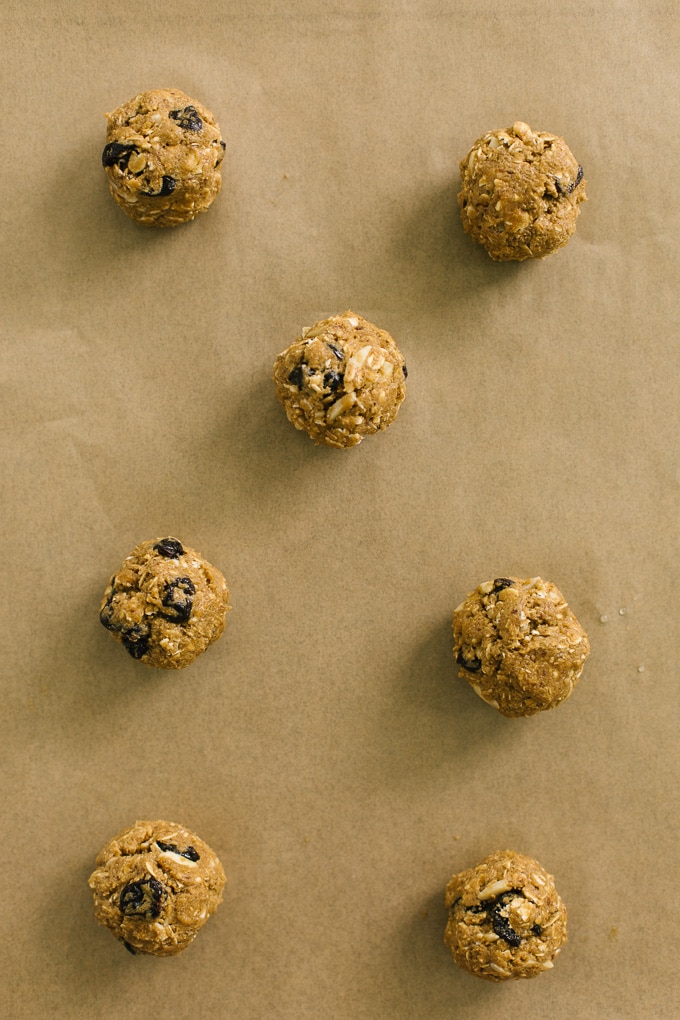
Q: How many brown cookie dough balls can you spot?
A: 7